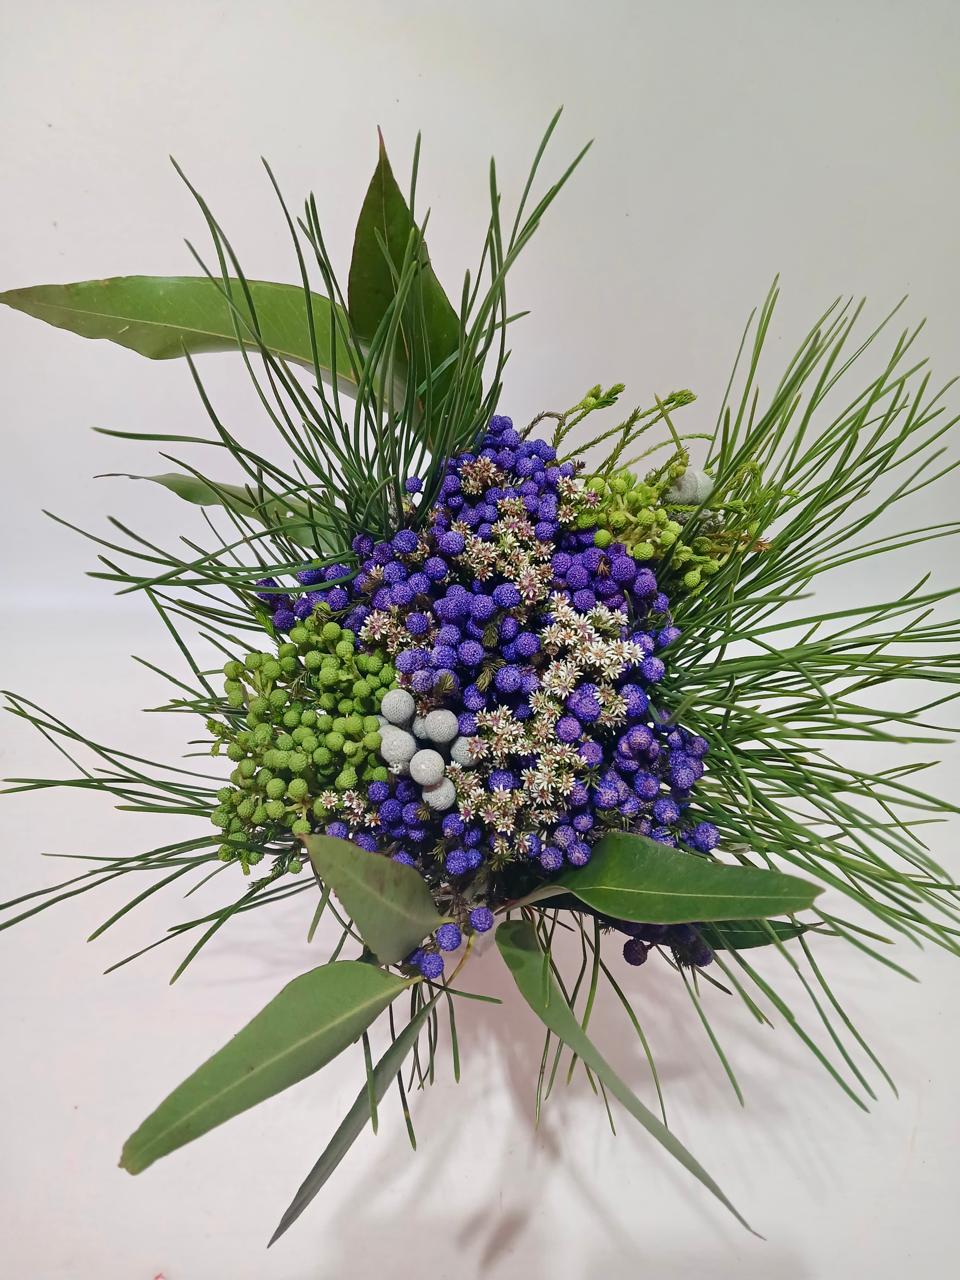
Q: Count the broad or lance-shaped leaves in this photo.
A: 9